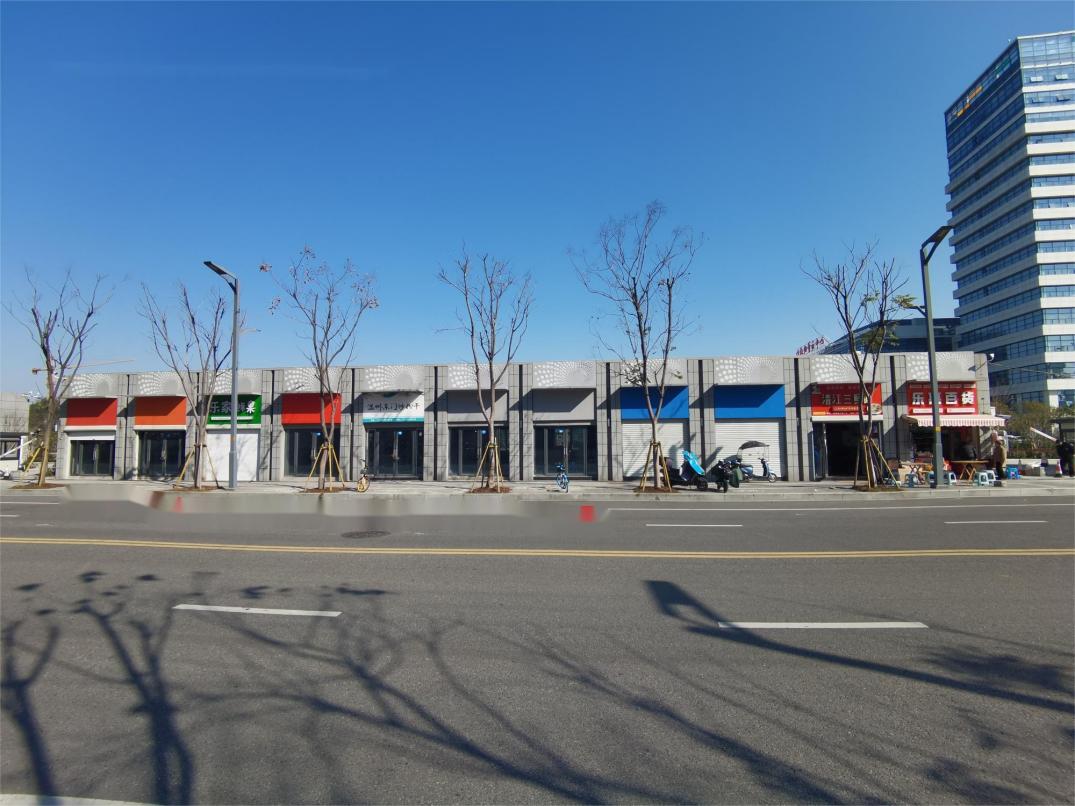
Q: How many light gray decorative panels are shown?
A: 11